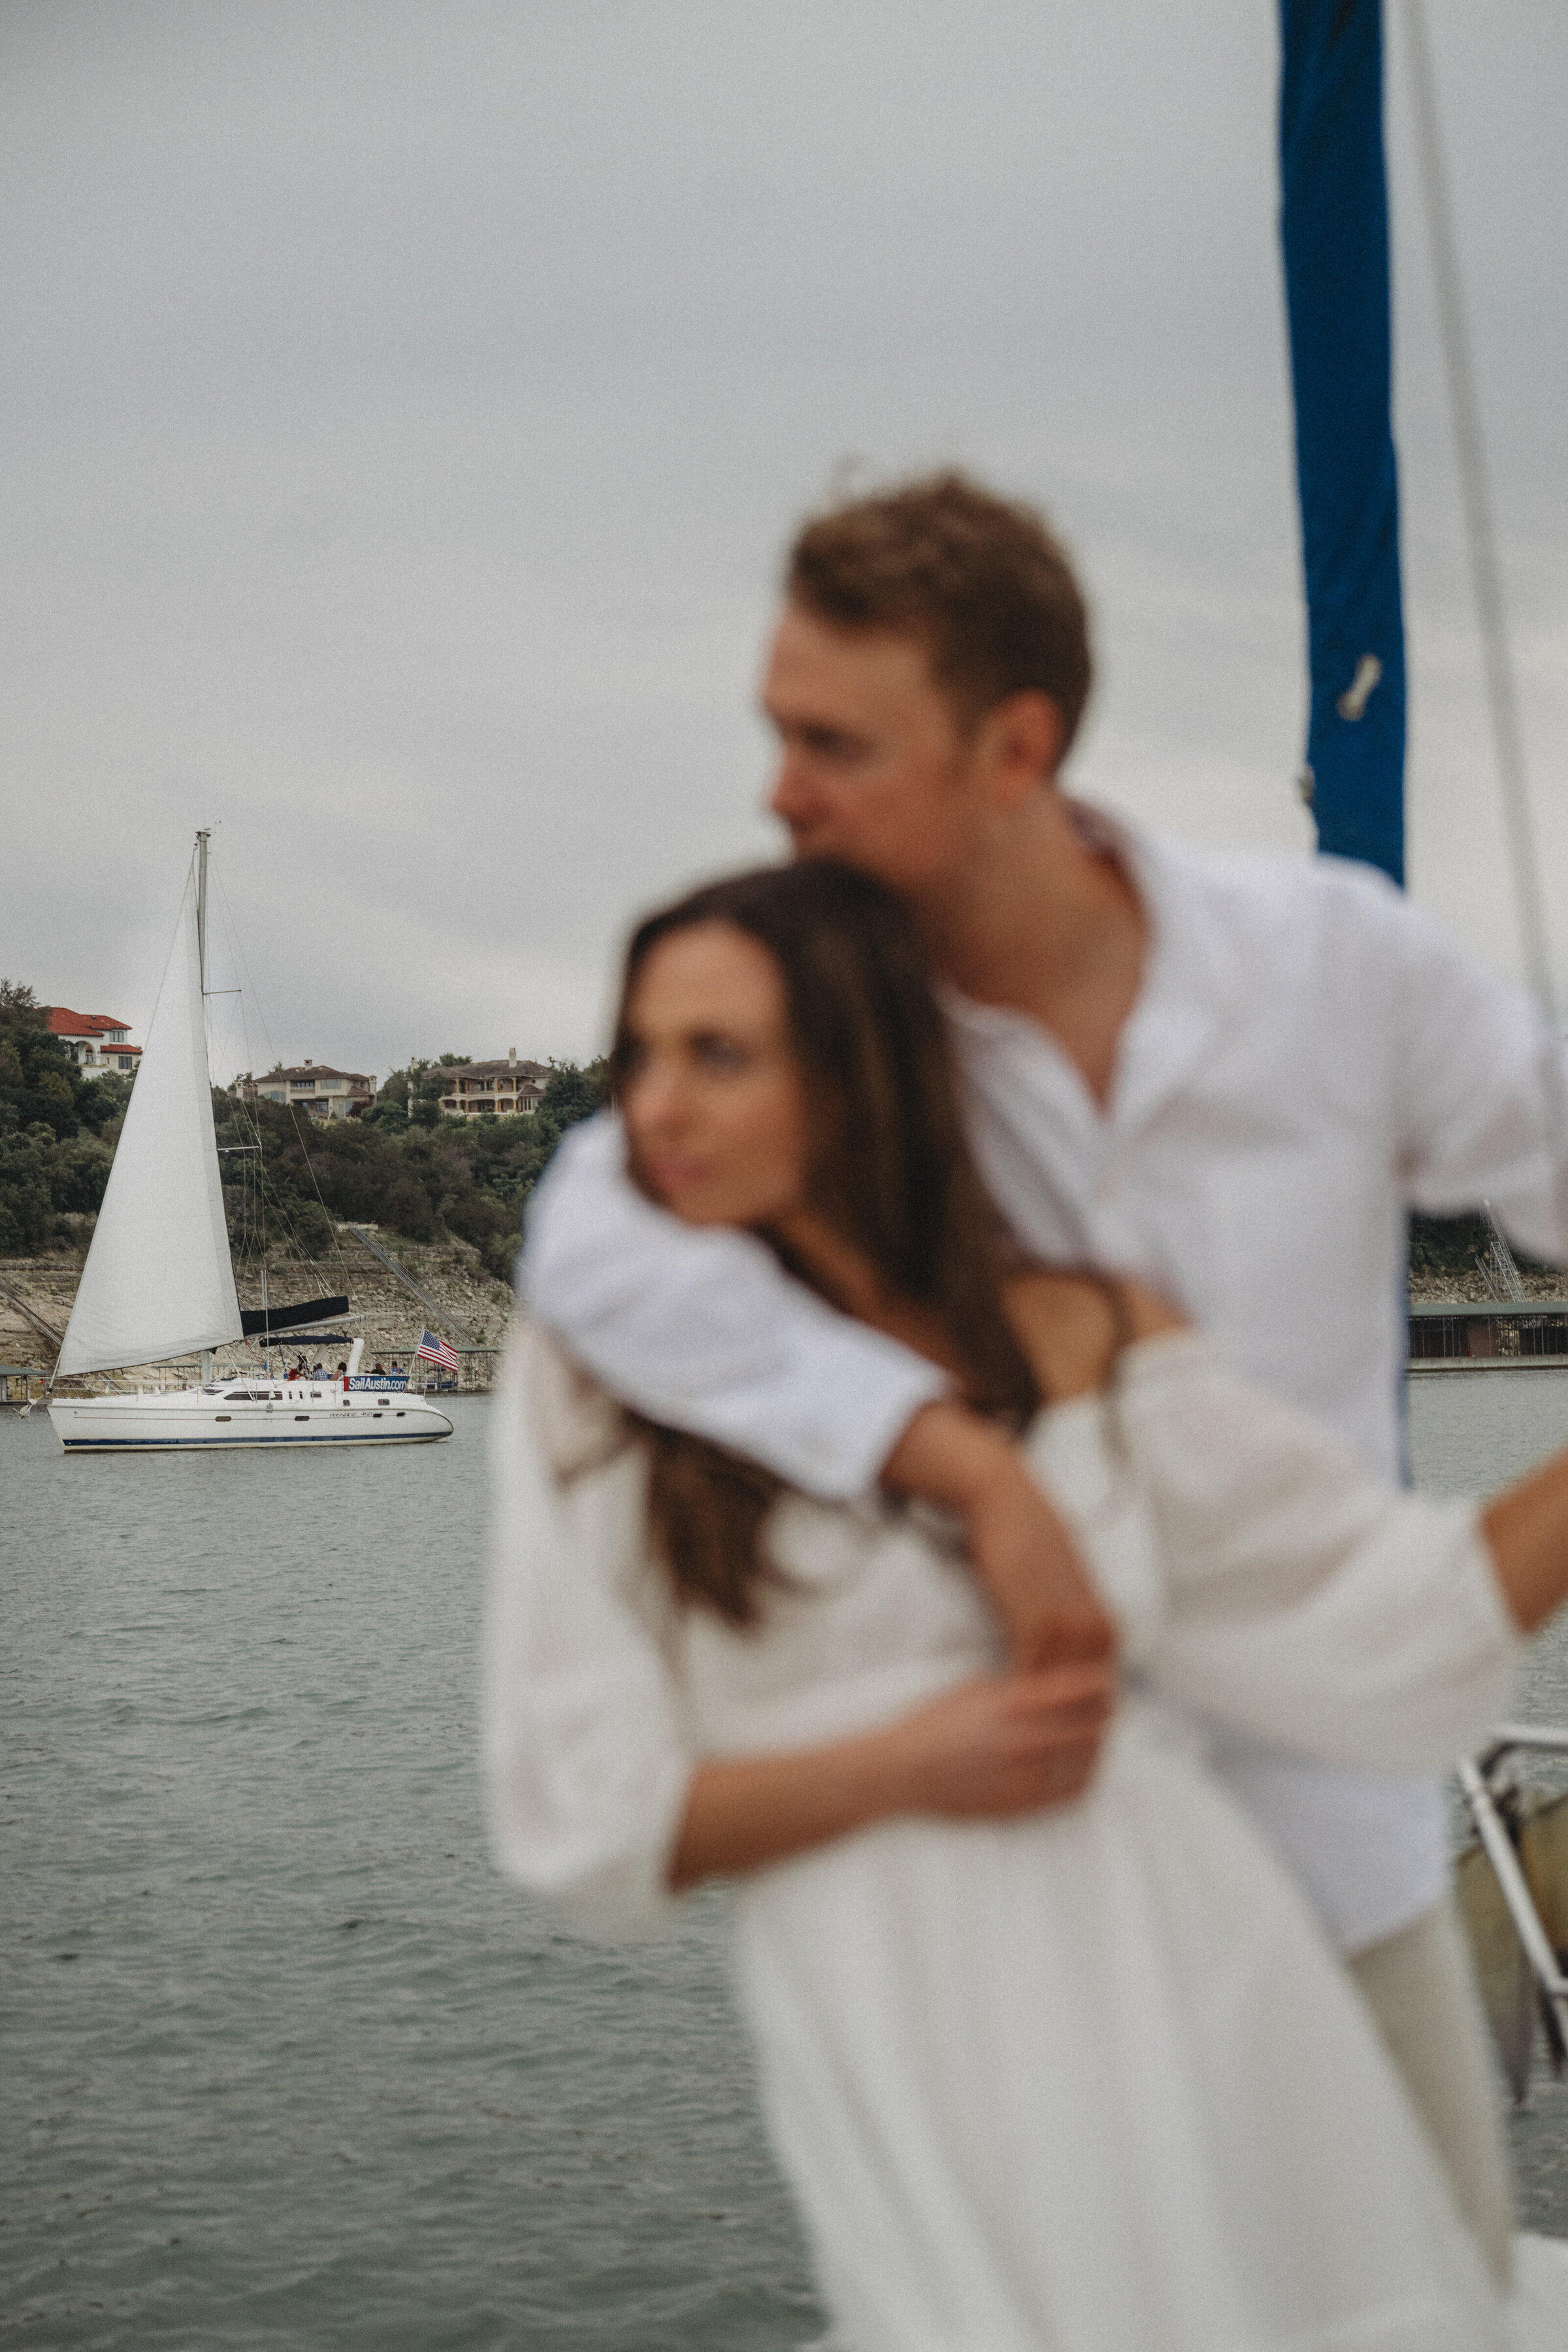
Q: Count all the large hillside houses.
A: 3